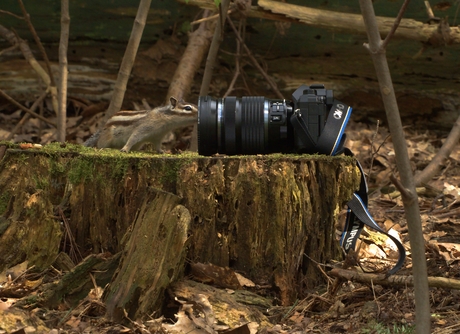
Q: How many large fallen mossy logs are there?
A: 1